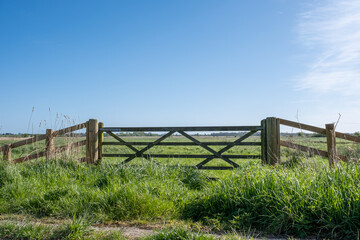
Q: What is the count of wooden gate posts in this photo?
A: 2